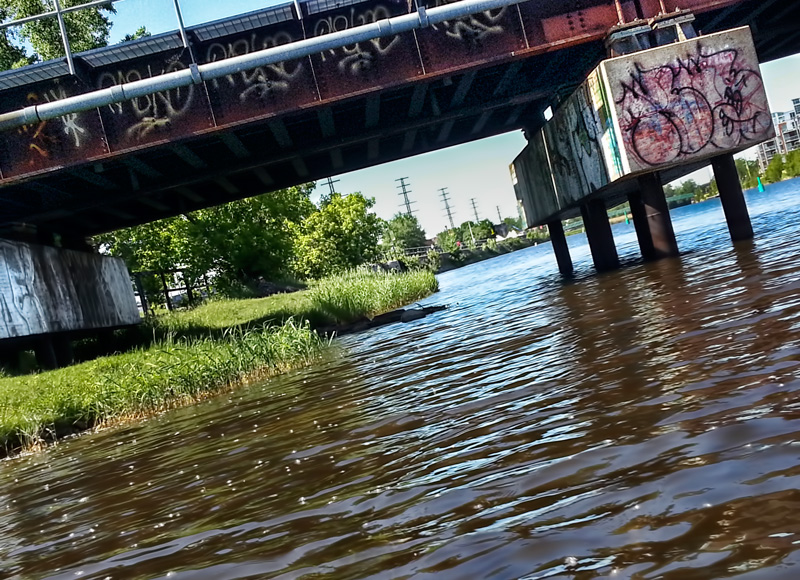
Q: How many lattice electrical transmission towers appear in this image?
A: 5